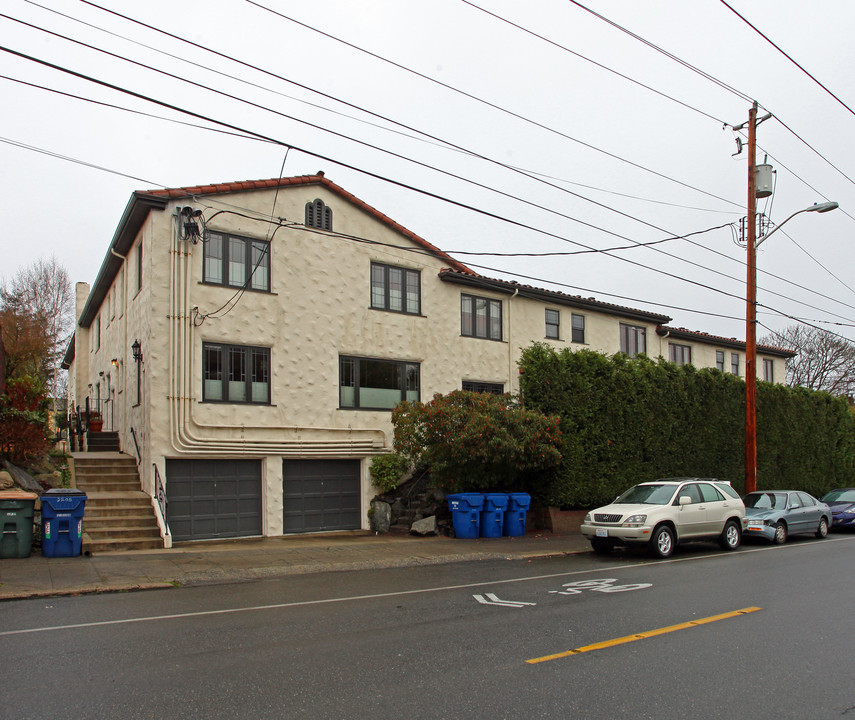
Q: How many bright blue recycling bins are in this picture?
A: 4